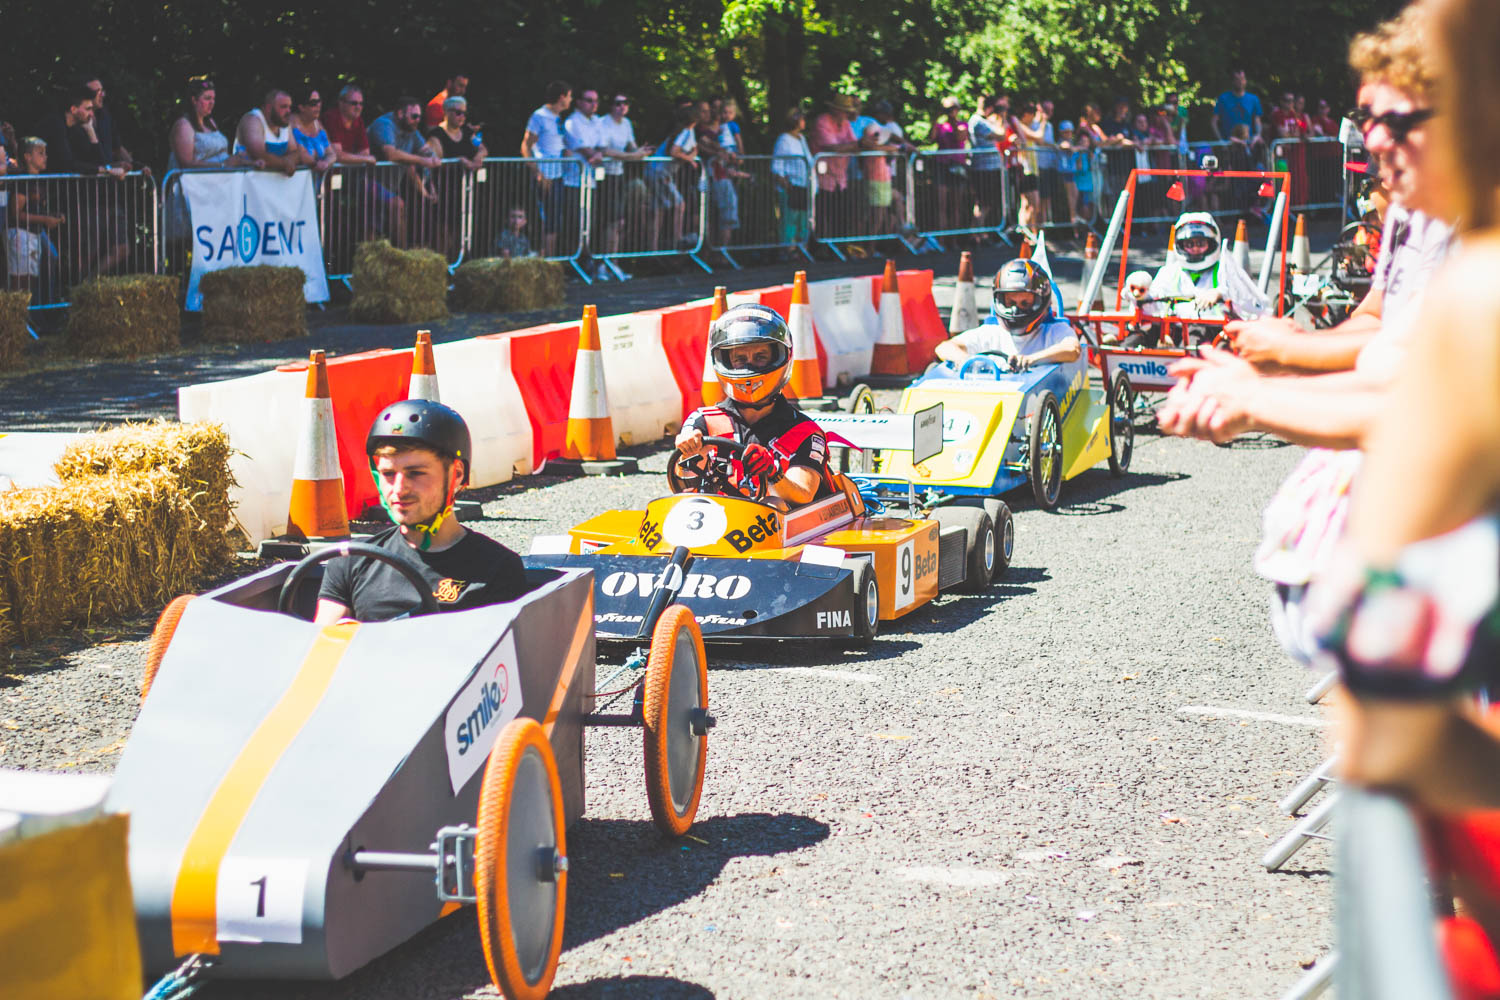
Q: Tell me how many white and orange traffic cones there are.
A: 12